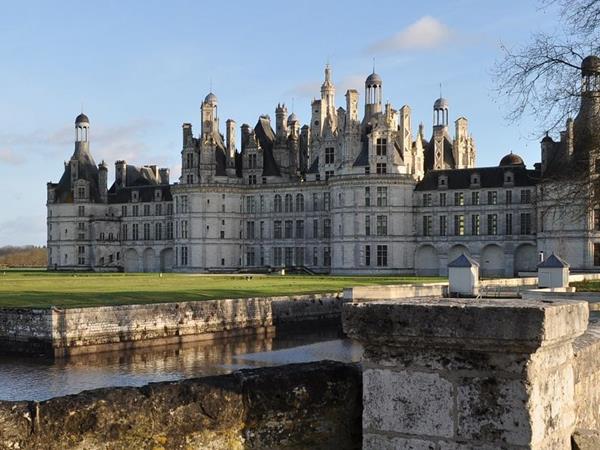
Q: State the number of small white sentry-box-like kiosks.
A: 2